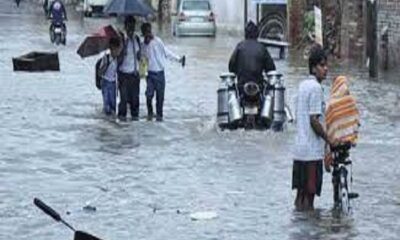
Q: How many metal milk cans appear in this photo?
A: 4